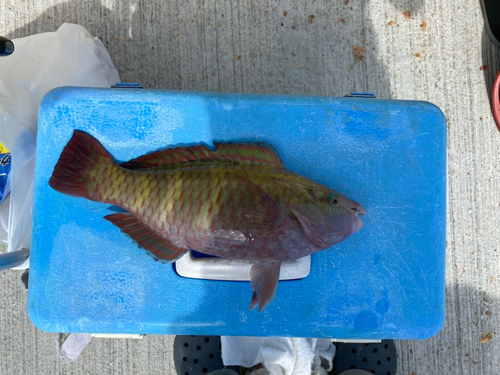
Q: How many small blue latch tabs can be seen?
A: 2